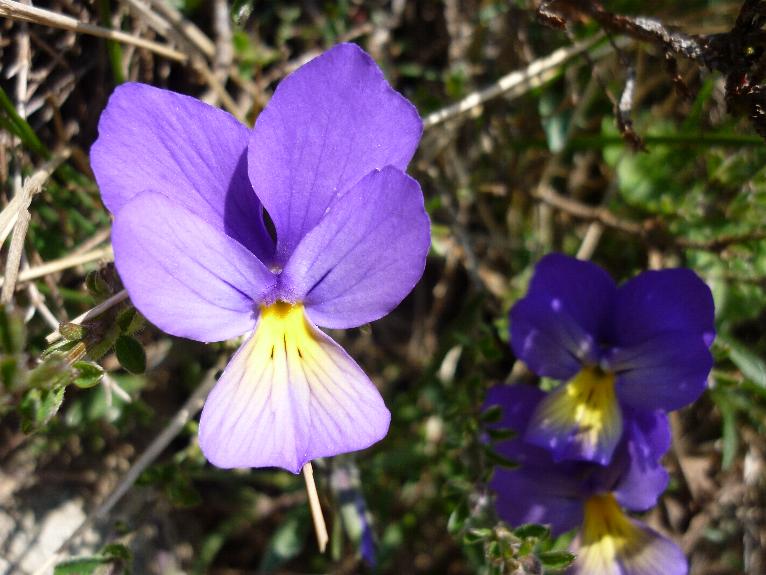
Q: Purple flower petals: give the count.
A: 15